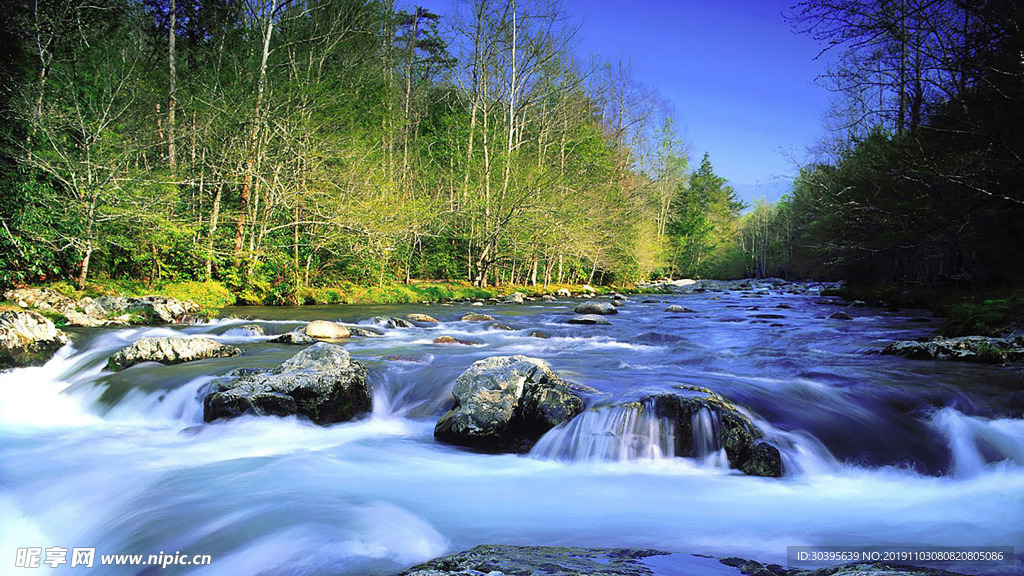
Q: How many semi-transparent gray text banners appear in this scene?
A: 1